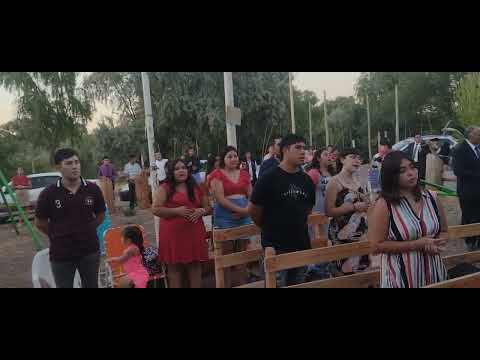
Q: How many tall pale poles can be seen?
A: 7